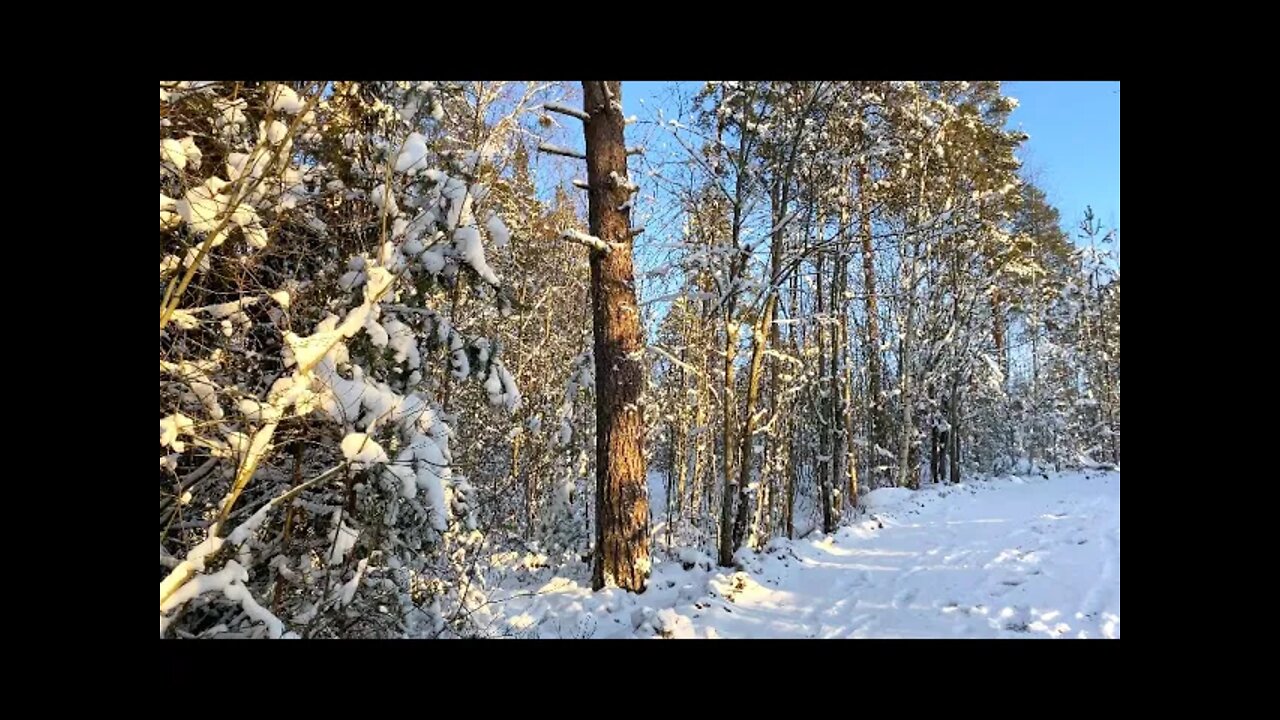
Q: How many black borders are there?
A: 4